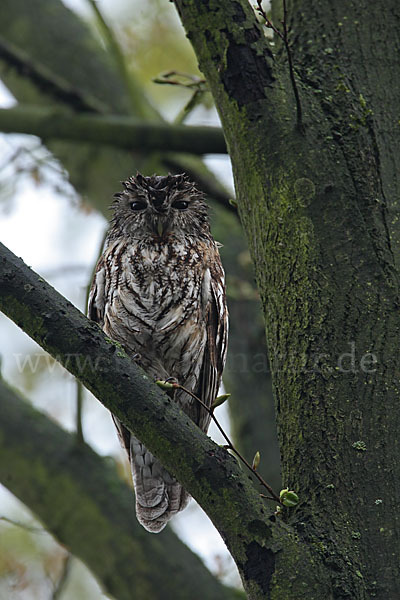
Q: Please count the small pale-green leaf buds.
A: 4